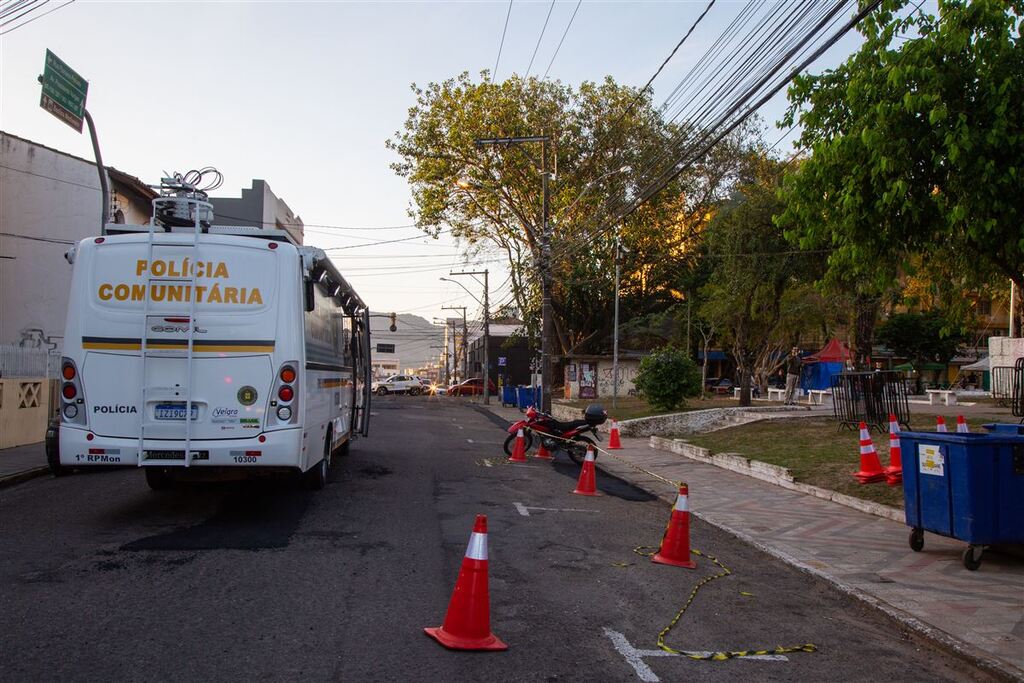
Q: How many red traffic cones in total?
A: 10